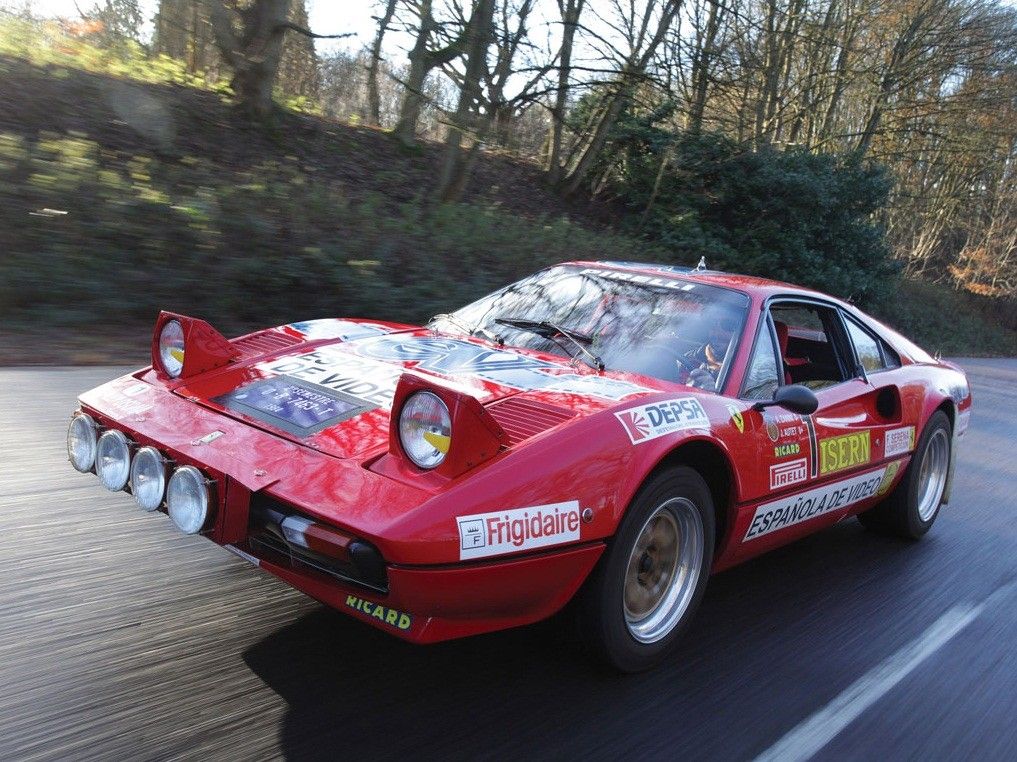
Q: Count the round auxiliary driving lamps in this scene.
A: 4